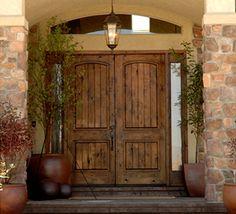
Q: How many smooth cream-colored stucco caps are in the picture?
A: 2